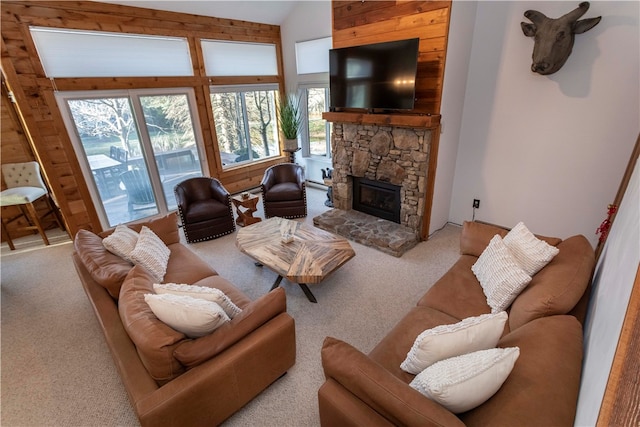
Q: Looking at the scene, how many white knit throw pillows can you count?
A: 8